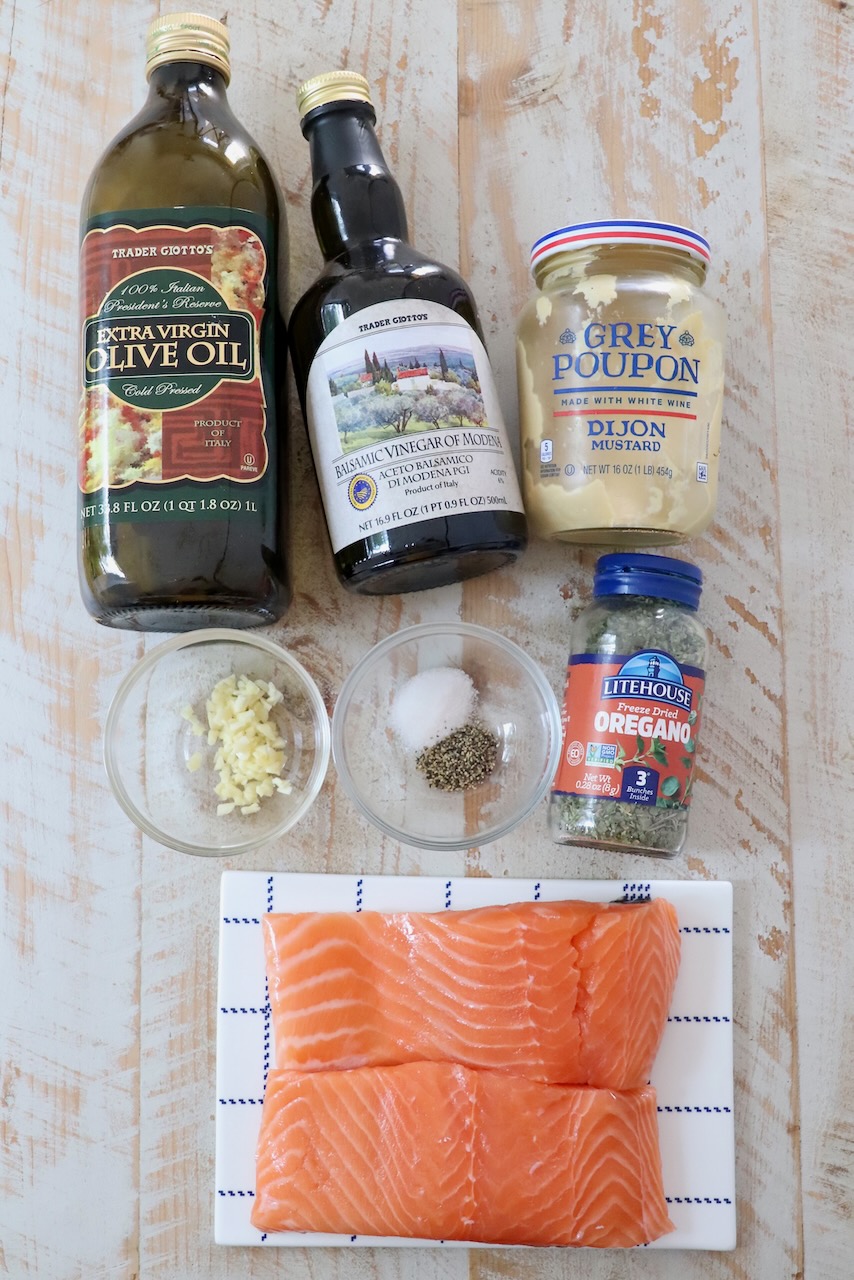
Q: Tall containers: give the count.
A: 2